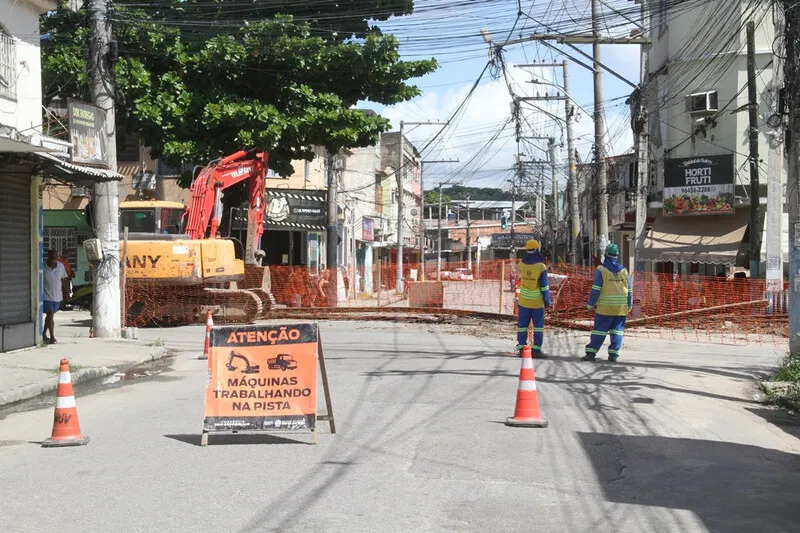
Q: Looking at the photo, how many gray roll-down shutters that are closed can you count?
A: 1